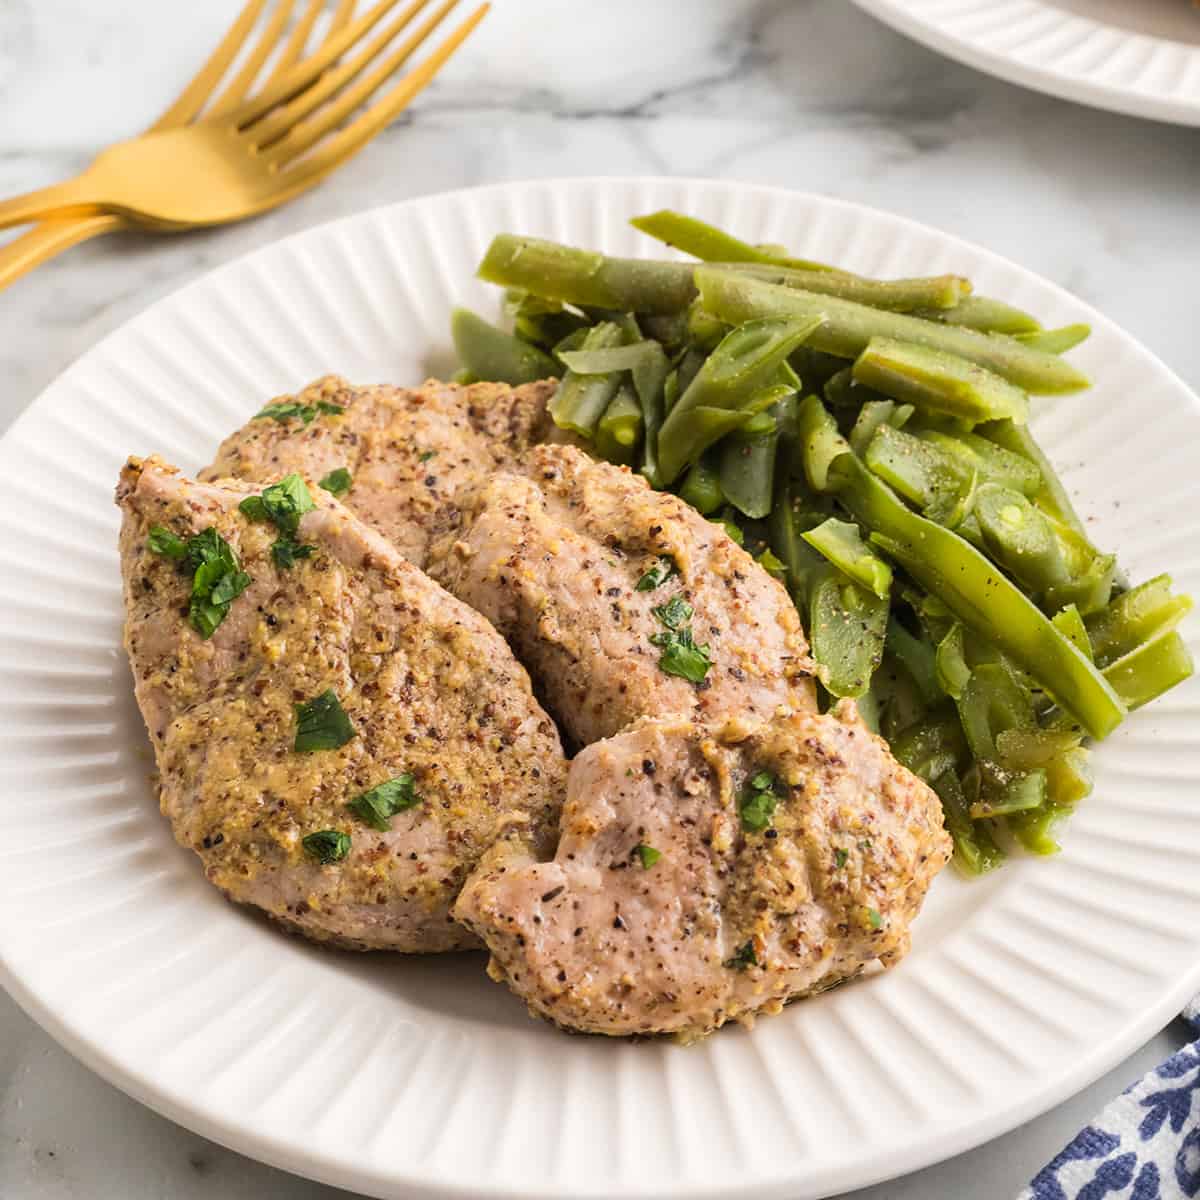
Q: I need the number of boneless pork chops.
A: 4